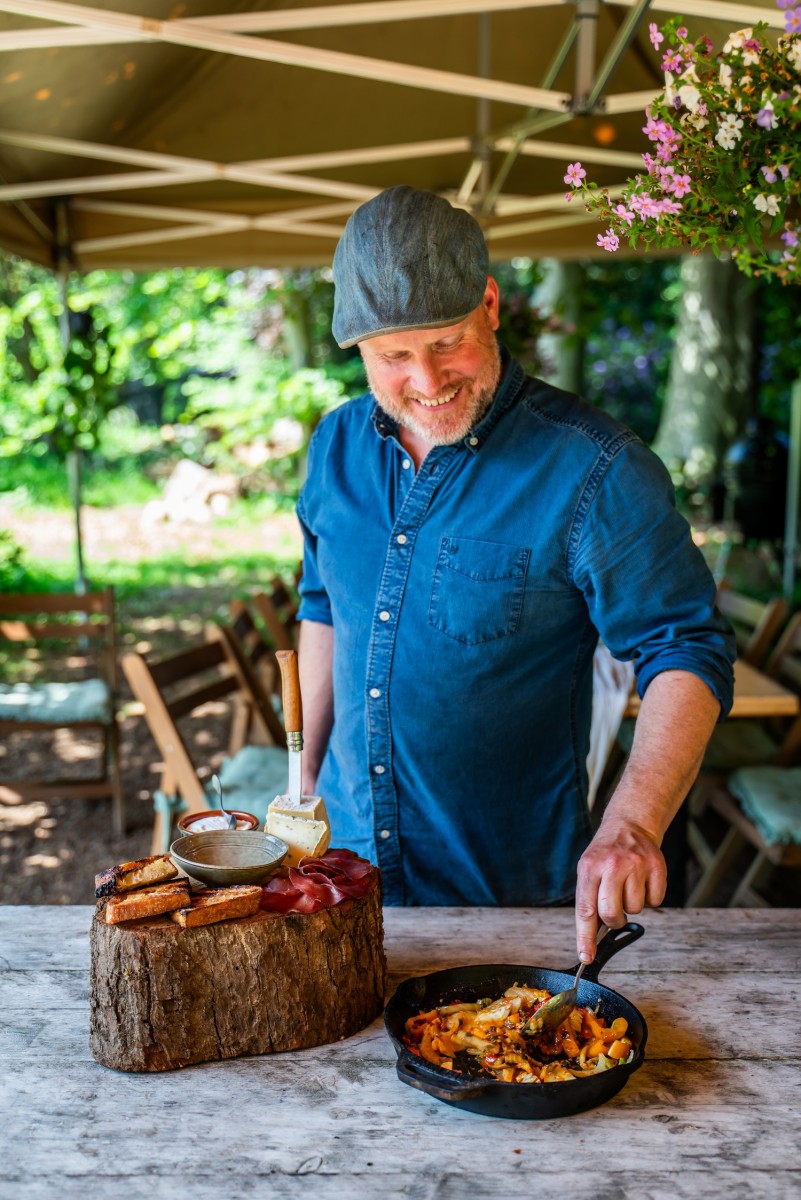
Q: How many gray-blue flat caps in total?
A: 1